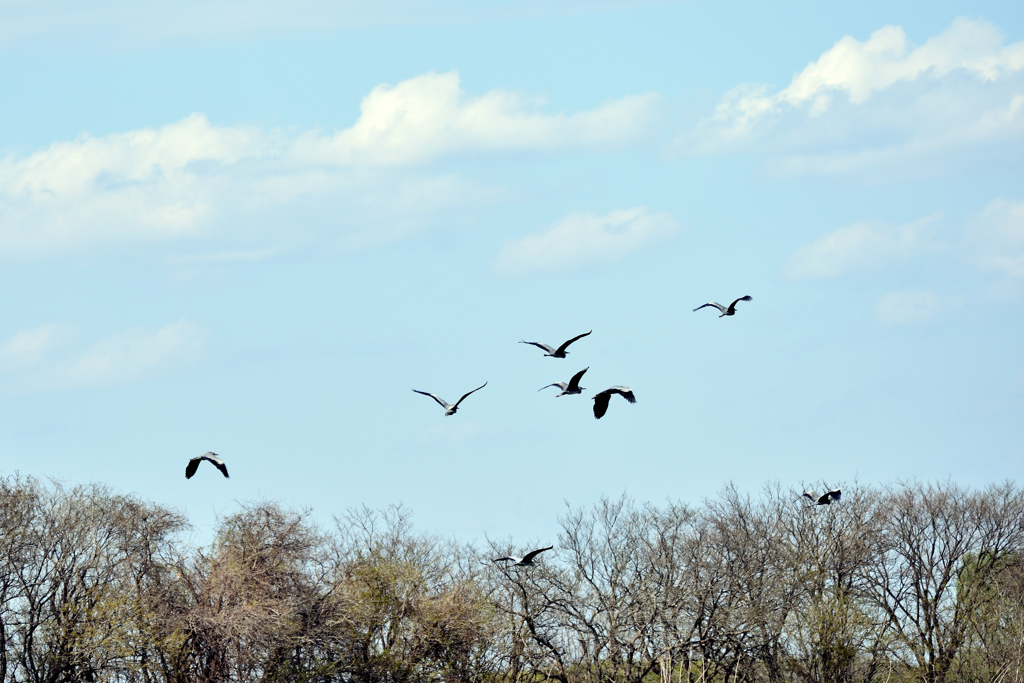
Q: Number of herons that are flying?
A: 8